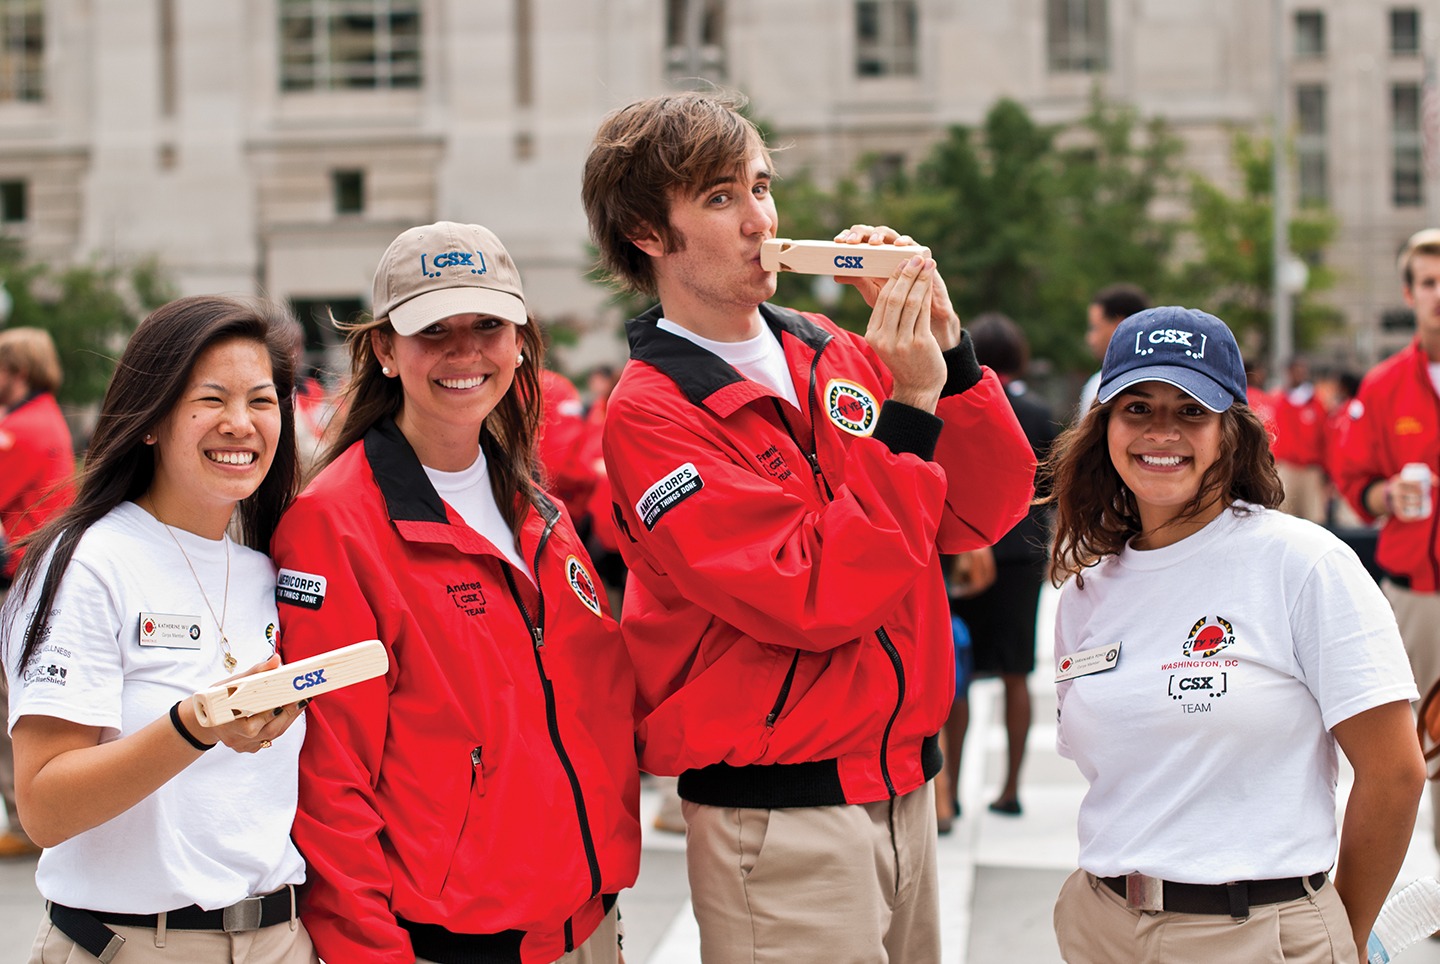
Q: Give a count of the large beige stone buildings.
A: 1